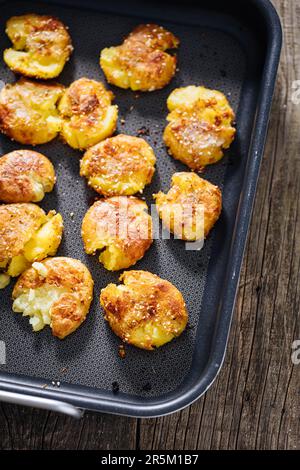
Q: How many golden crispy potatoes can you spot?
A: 12